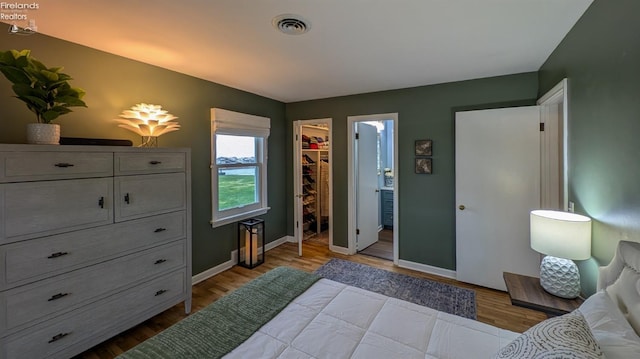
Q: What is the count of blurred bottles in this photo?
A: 0